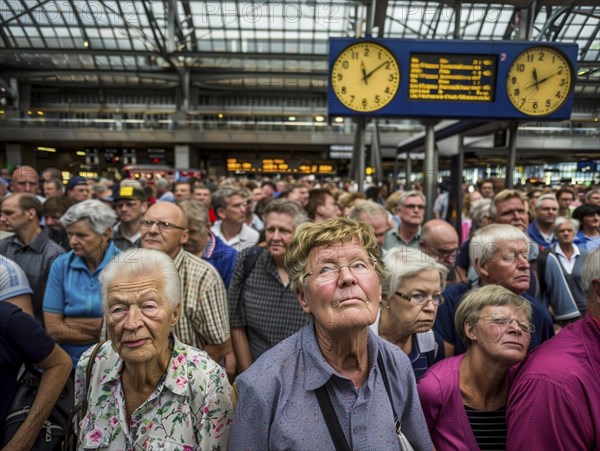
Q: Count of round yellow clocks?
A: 2